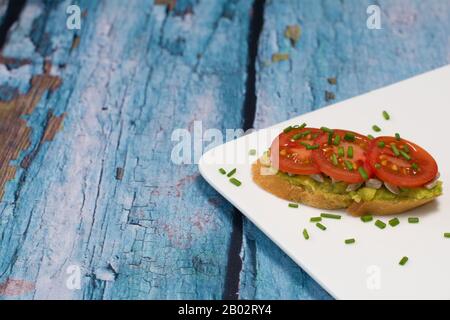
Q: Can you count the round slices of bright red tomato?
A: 3